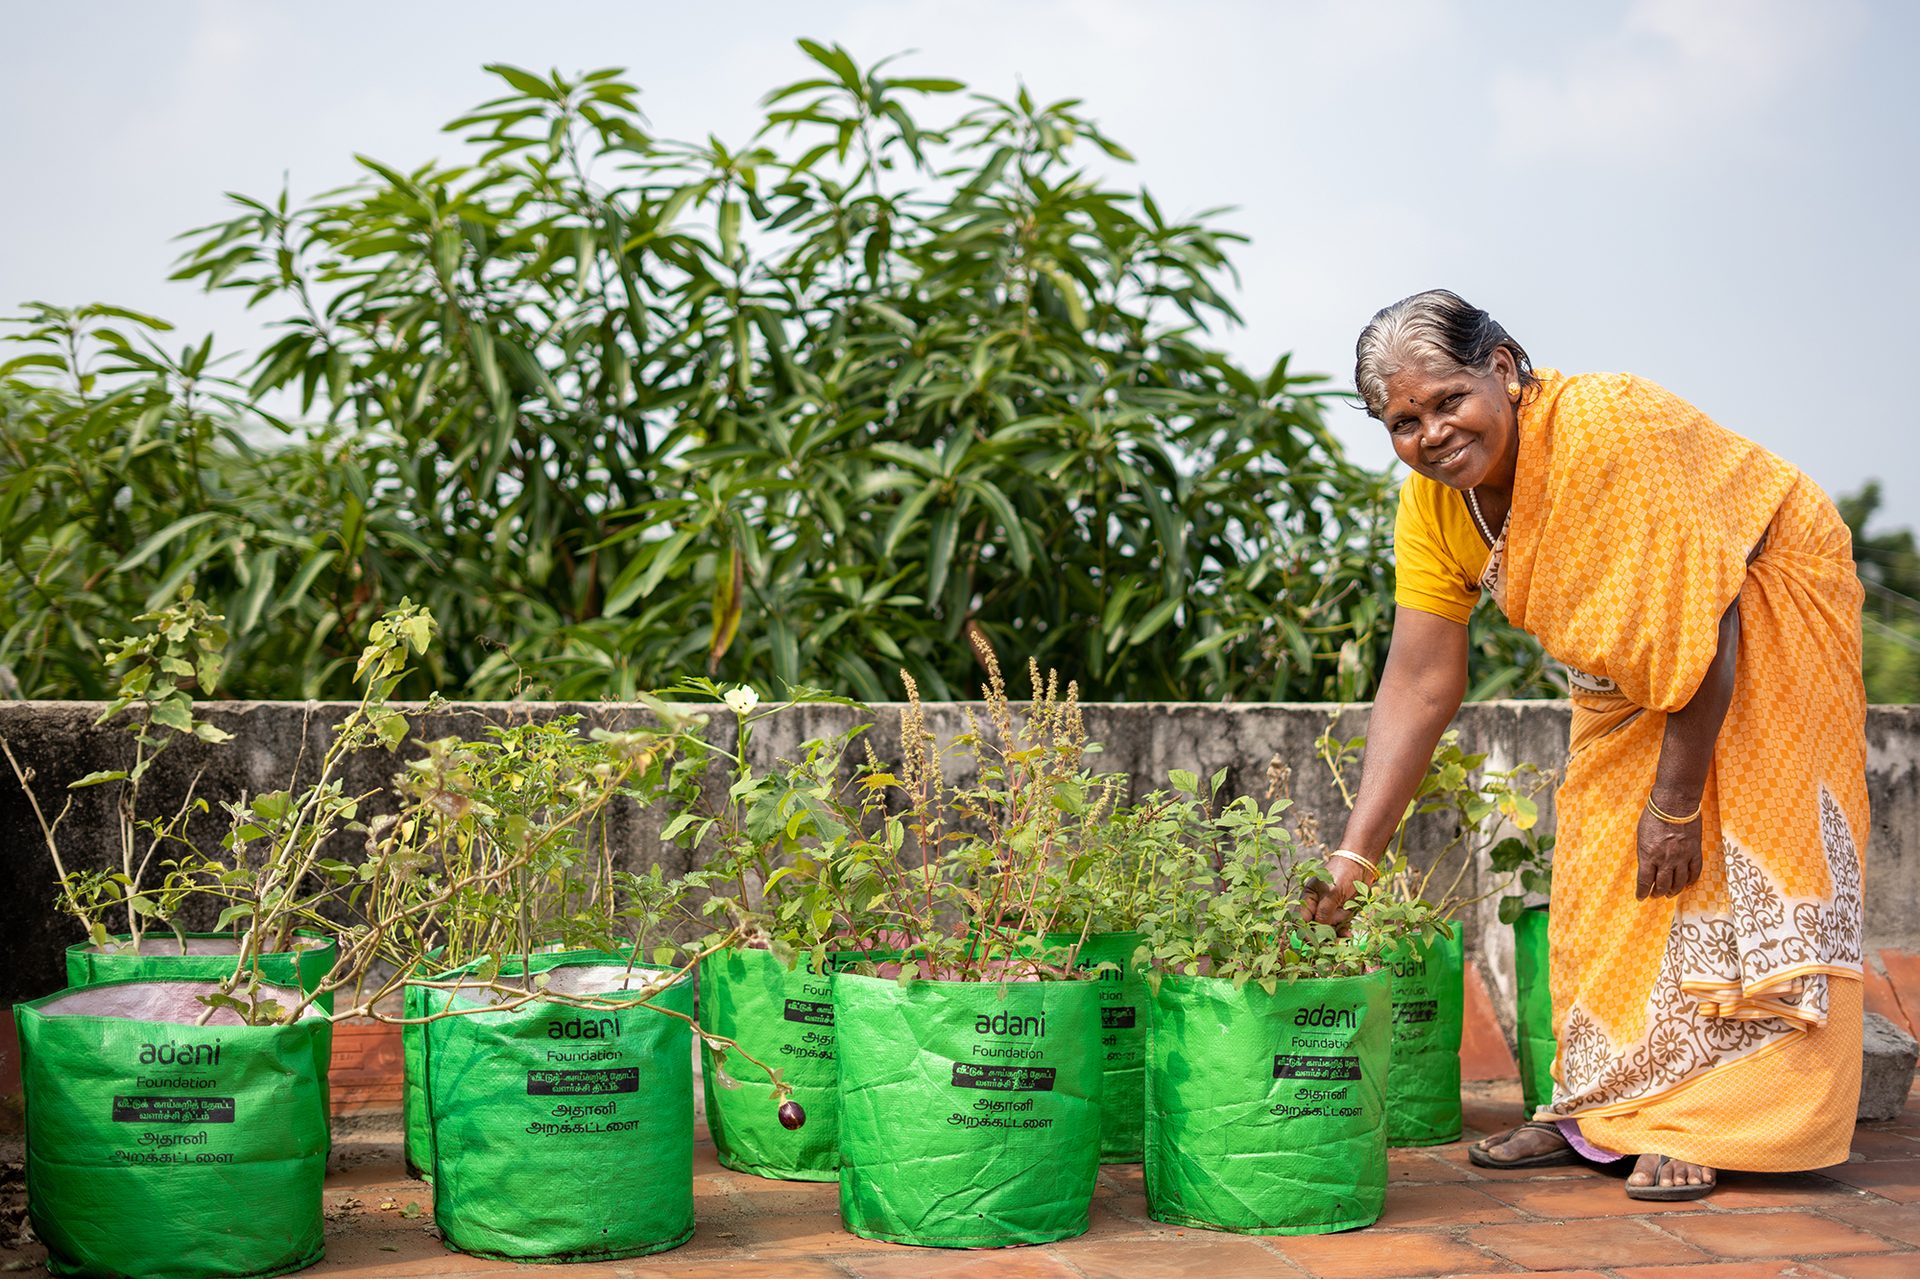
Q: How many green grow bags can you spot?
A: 10